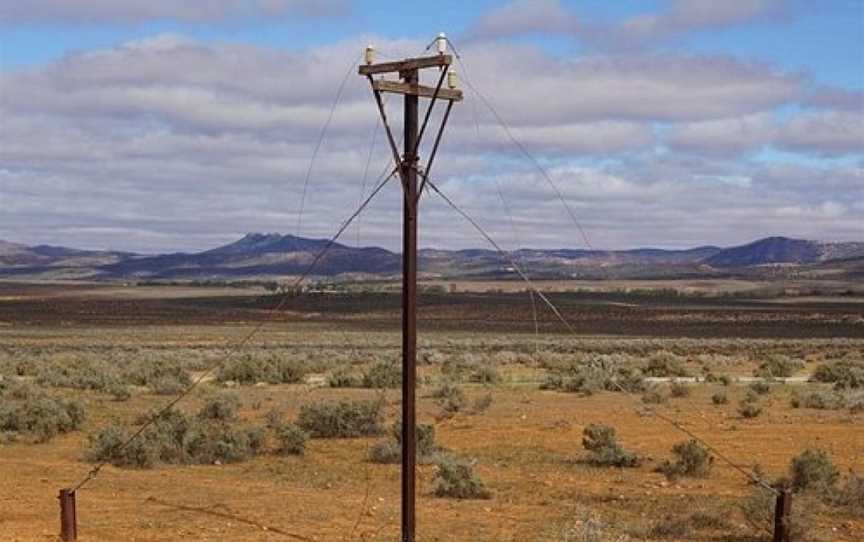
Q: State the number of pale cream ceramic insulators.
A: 3